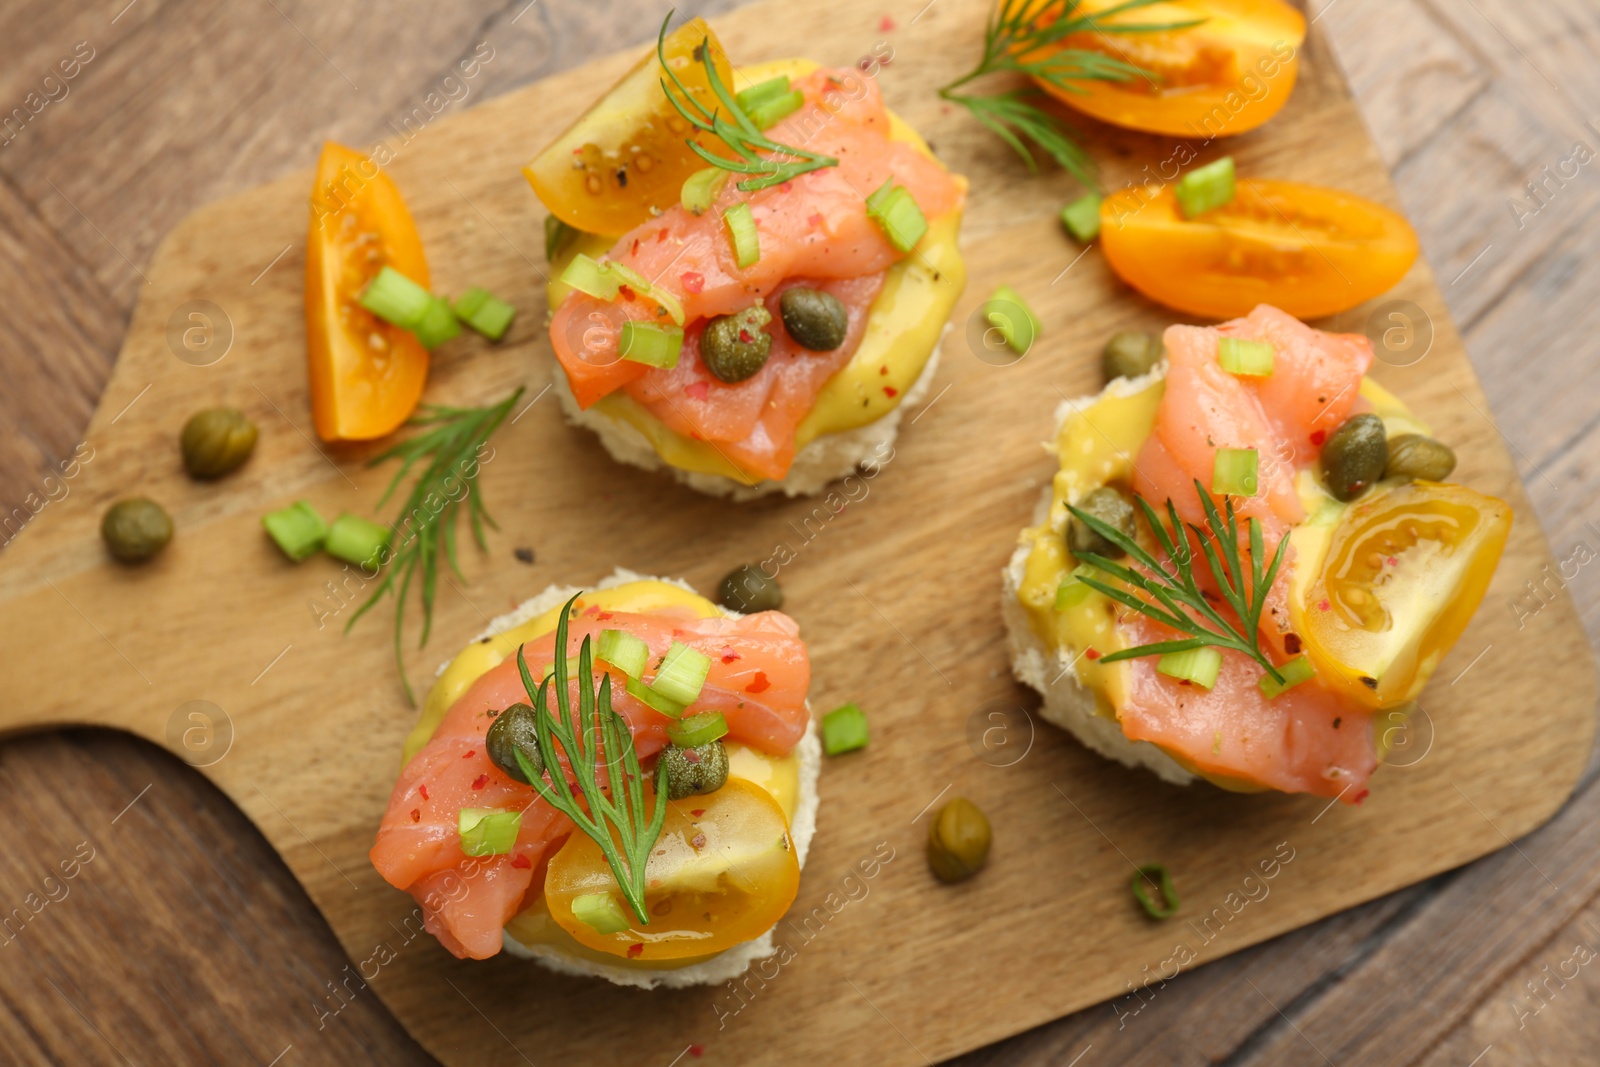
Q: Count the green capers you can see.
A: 12